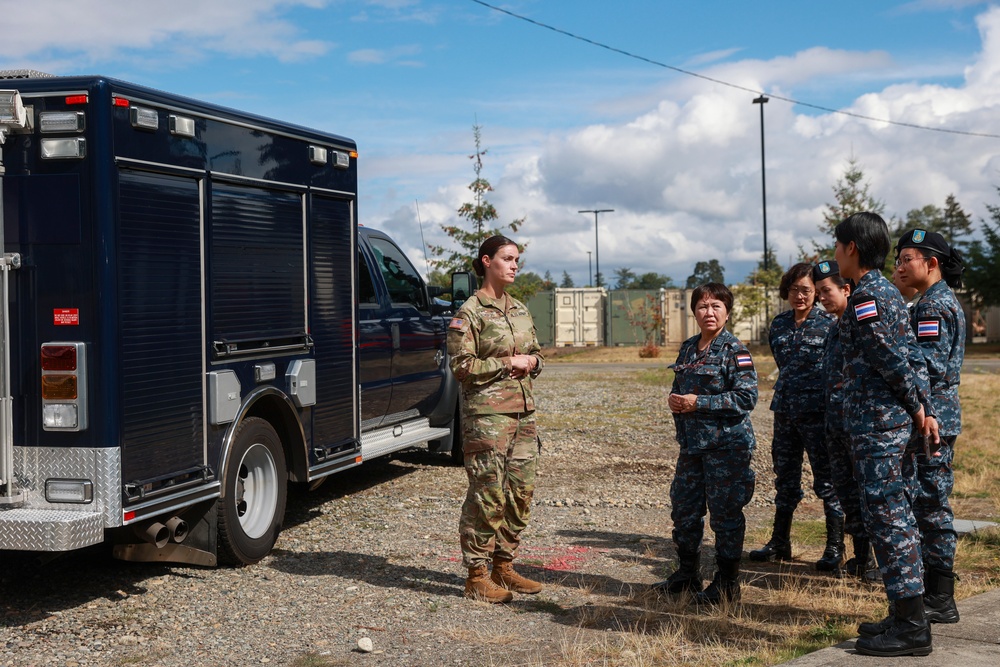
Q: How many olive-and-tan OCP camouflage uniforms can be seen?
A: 1